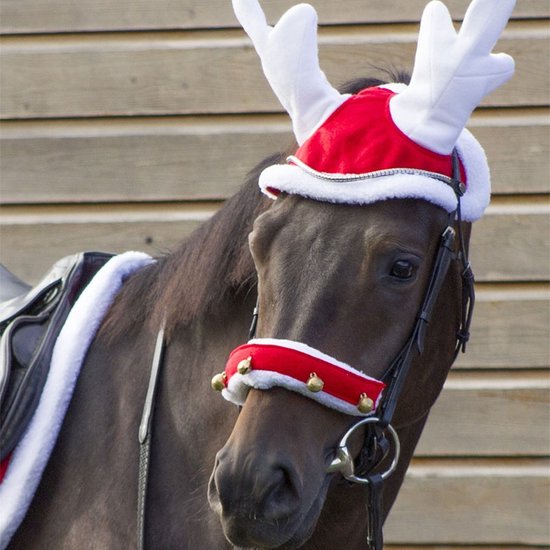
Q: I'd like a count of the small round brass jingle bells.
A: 4